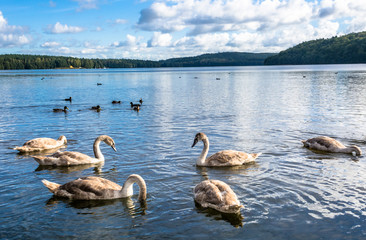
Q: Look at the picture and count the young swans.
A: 6